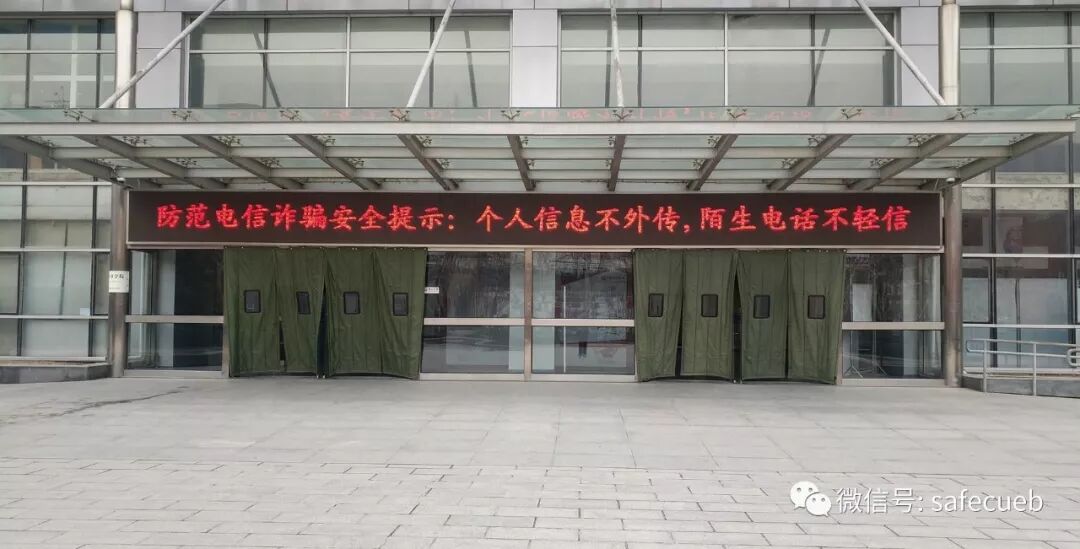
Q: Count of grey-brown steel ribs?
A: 11